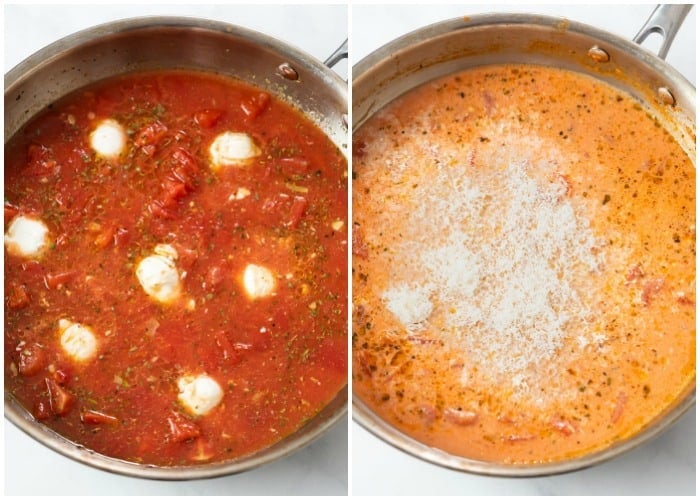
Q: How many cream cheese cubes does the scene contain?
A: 7